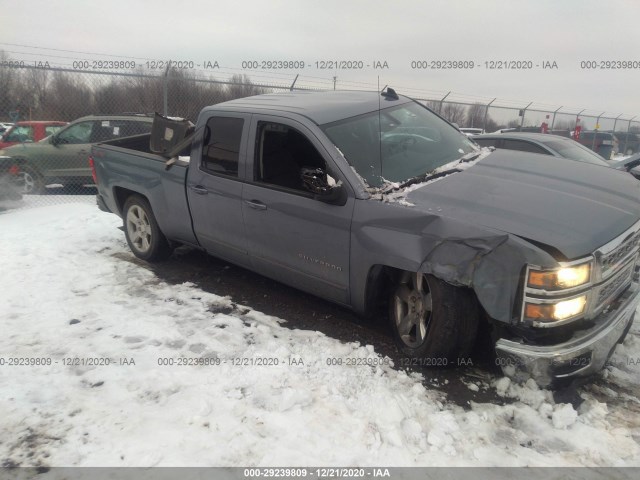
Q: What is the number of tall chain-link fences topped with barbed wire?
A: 1